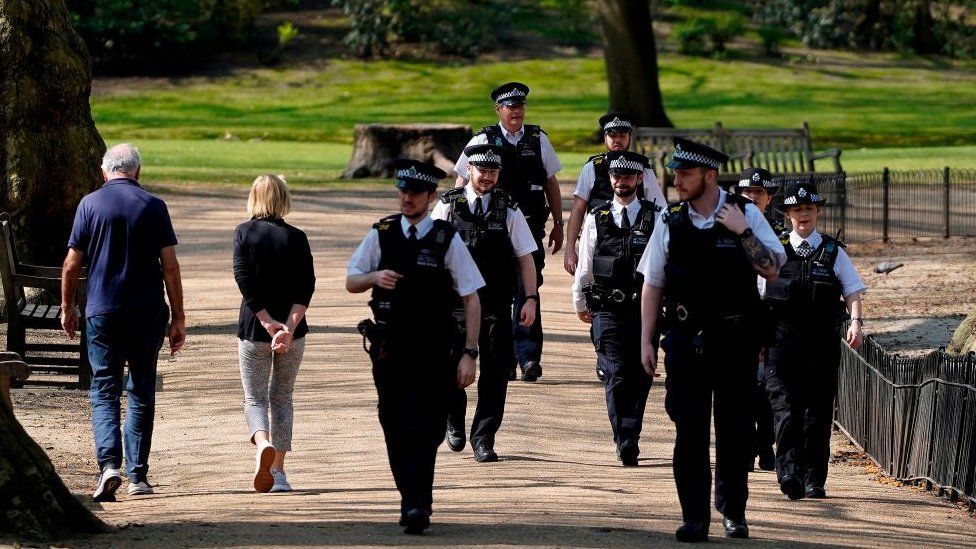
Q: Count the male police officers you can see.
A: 6